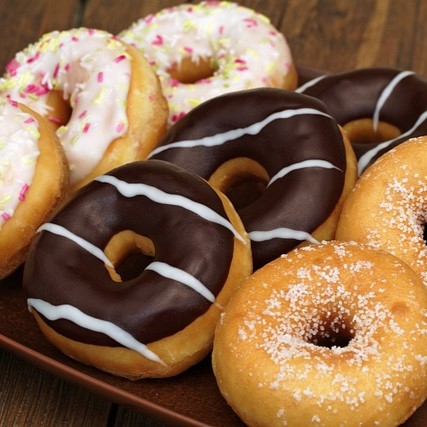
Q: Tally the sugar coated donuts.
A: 2